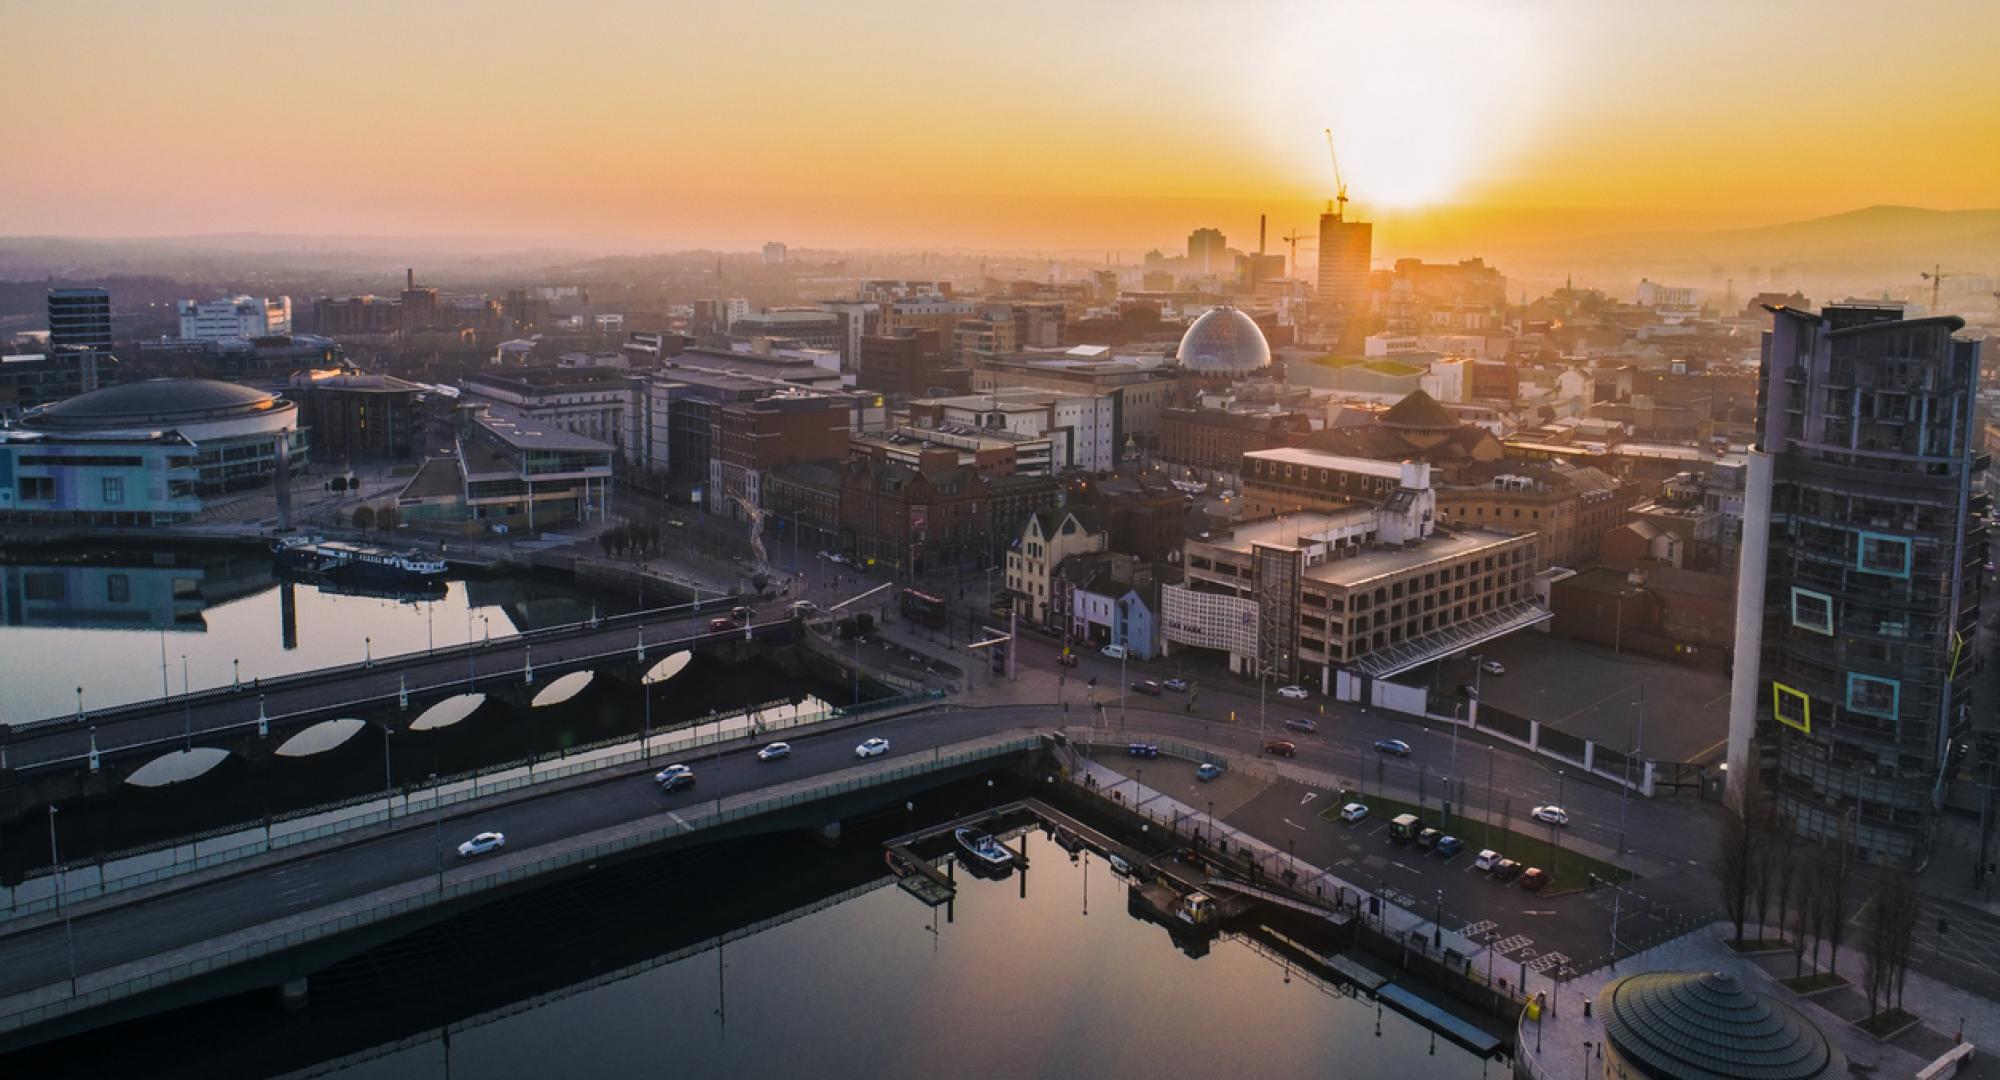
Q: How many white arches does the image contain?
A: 5